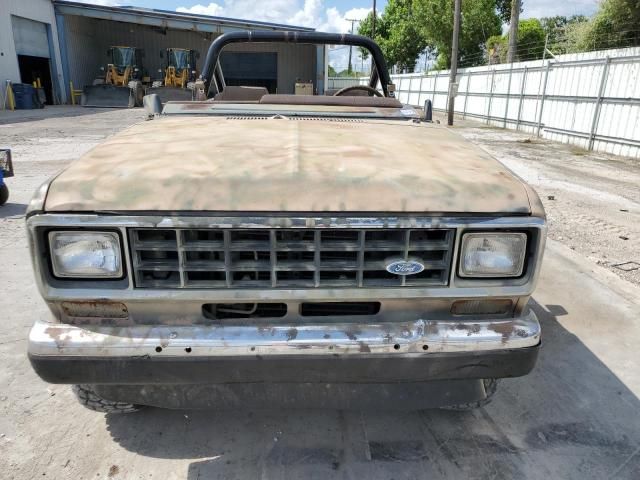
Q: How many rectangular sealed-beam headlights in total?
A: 2